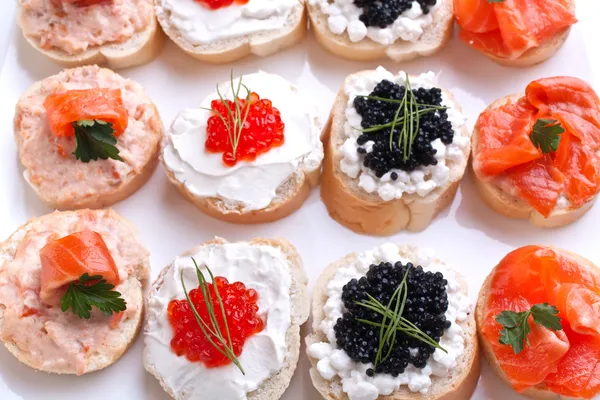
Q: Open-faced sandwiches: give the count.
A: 12